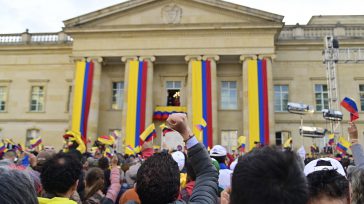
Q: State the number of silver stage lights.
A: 3